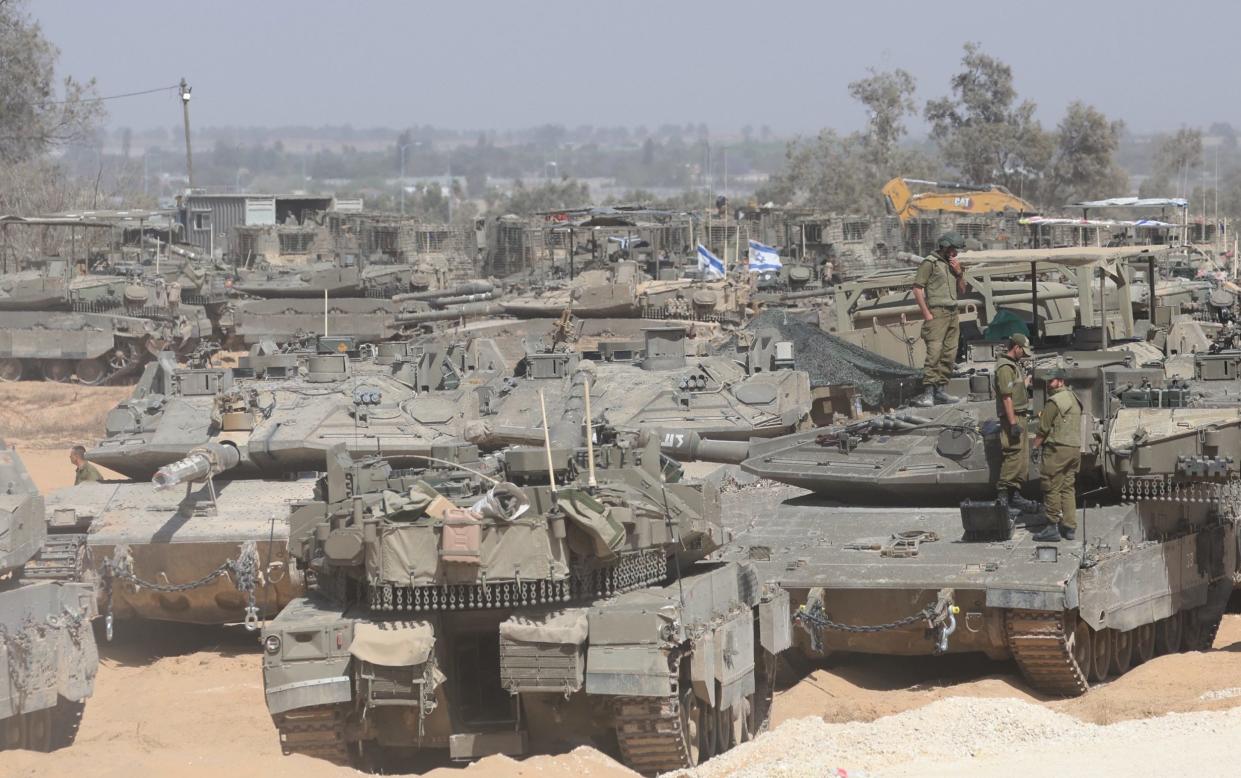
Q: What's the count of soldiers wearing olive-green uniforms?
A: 4